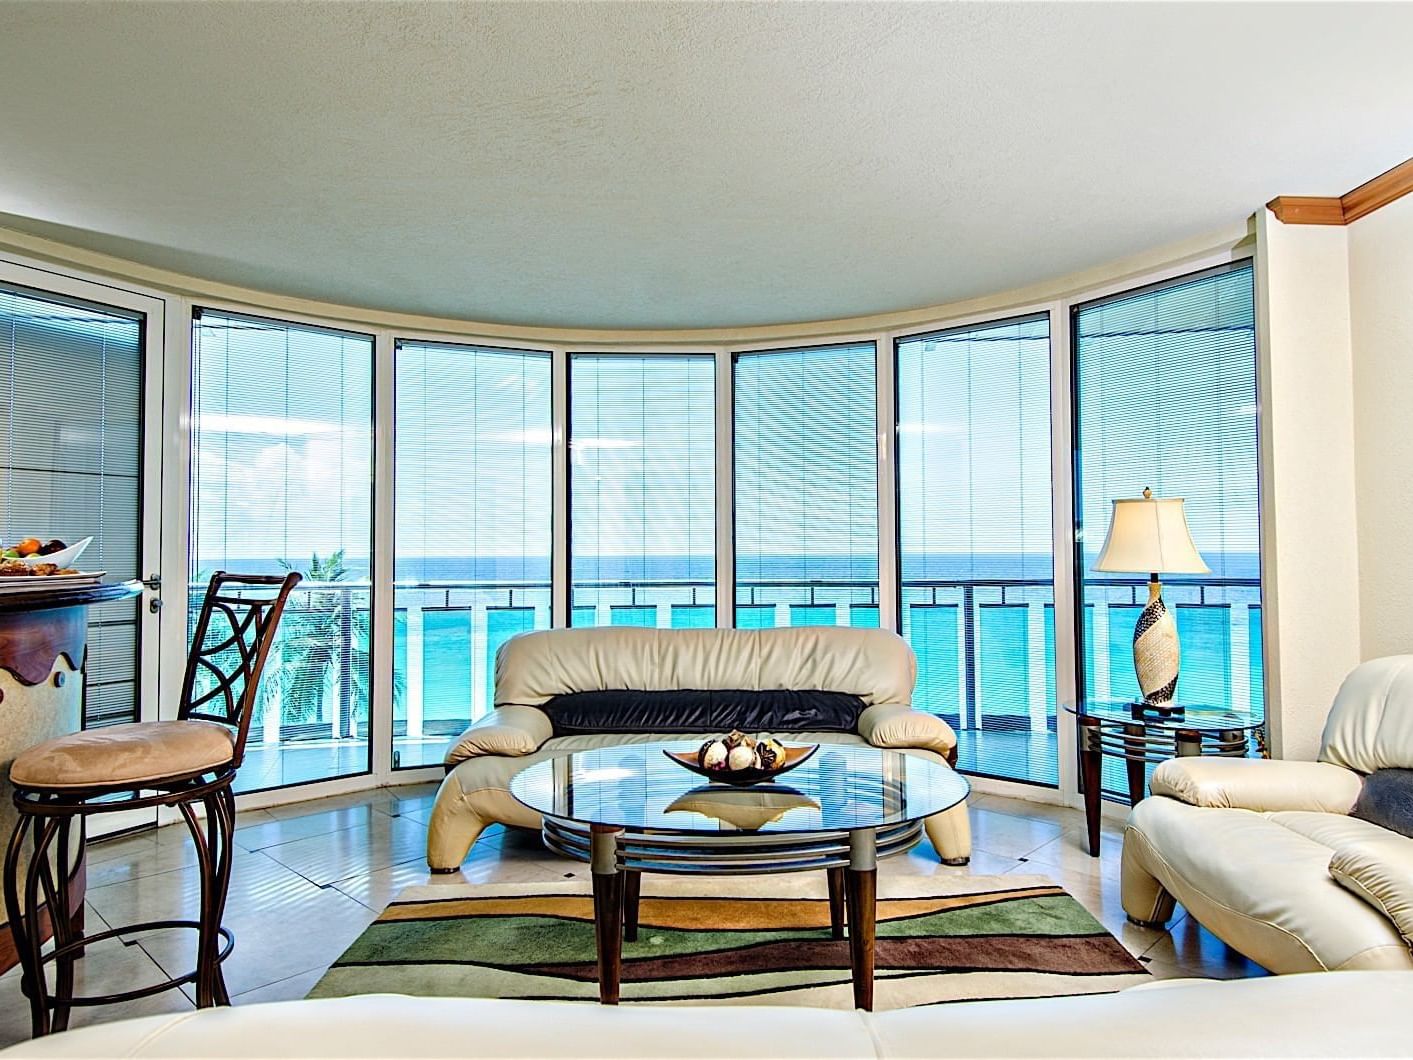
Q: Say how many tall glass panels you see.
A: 7